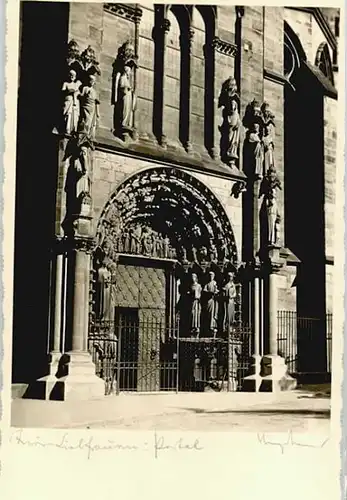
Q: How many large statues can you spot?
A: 12